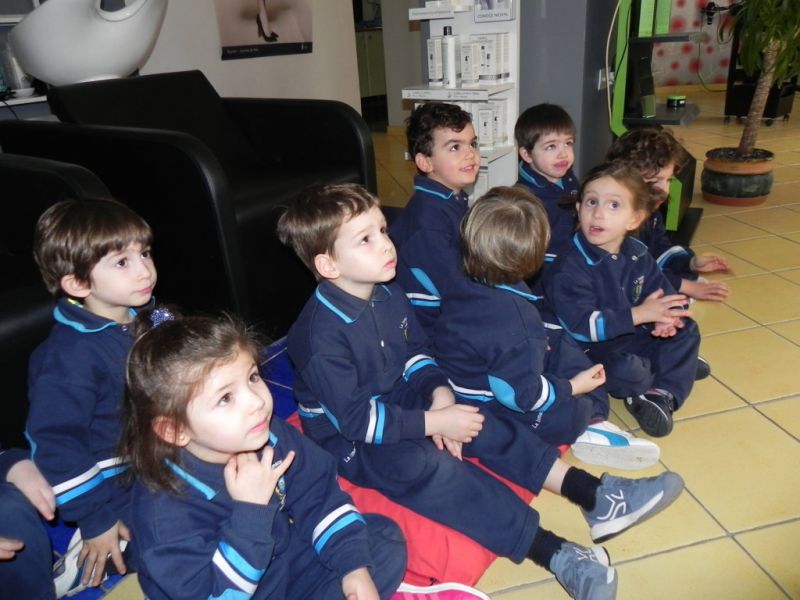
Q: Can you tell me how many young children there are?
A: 8